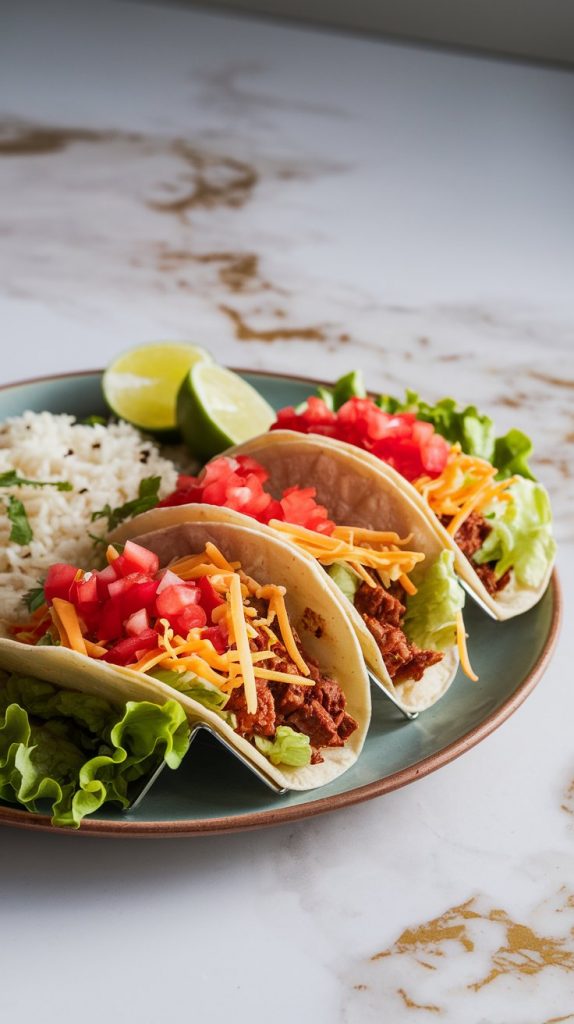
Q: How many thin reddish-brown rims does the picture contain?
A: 1